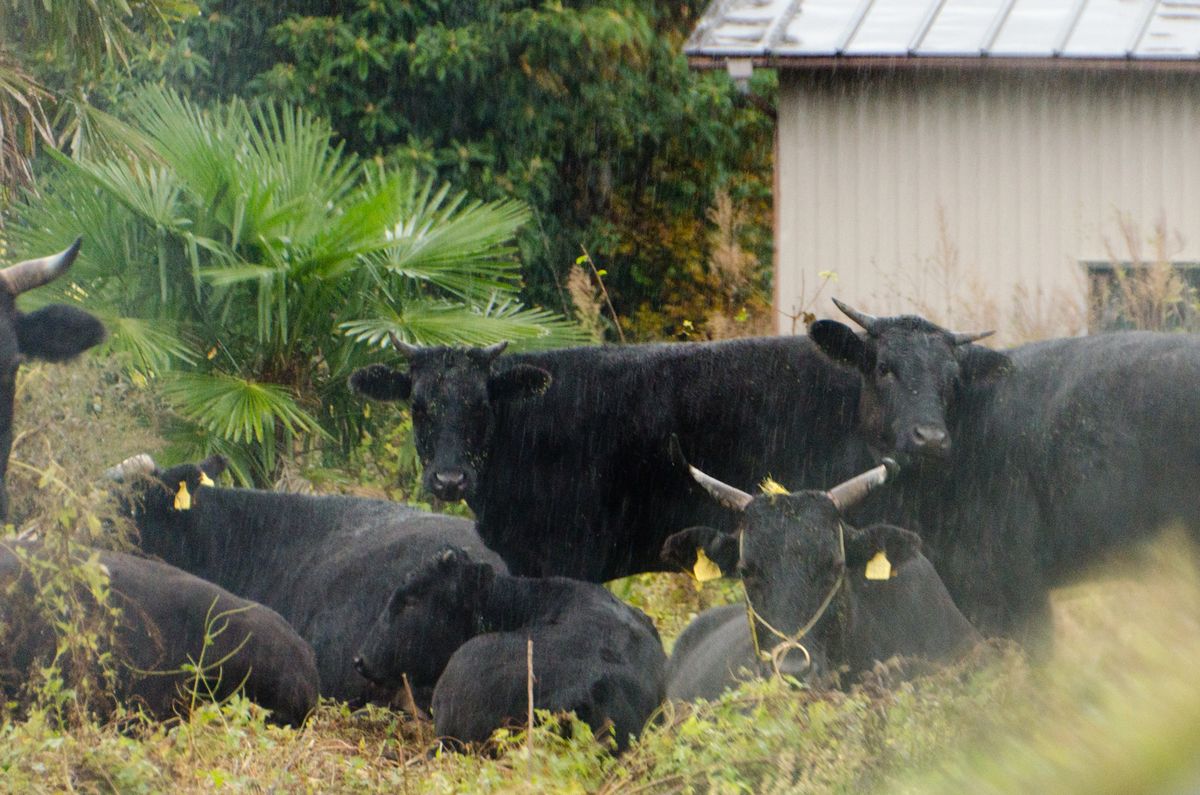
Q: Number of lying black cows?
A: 4